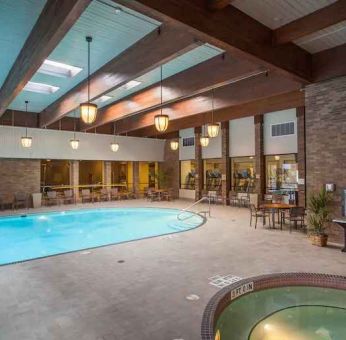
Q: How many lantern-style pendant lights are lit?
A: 8